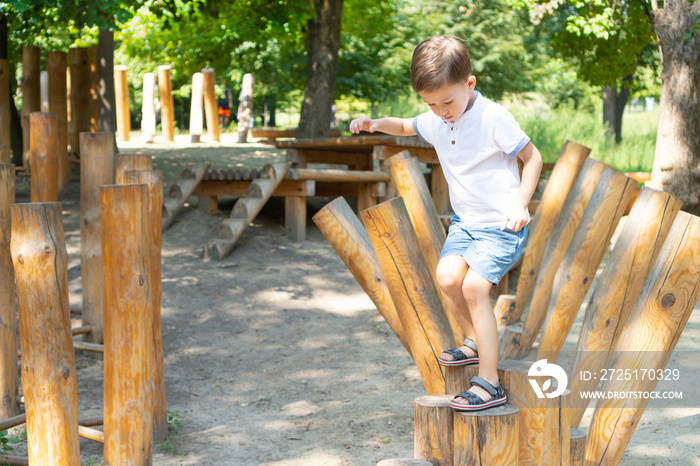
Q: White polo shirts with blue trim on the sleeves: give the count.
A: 1